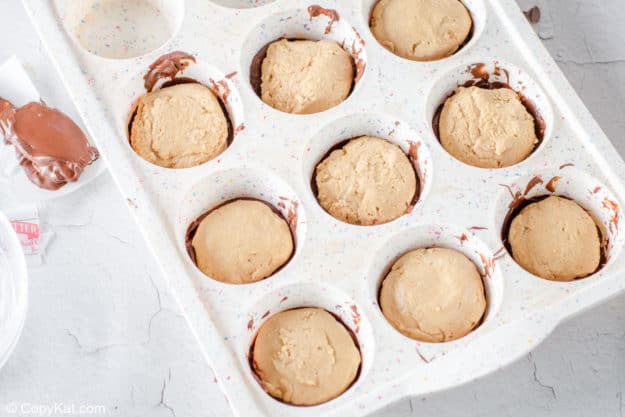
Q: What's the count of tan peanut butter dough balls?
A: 9